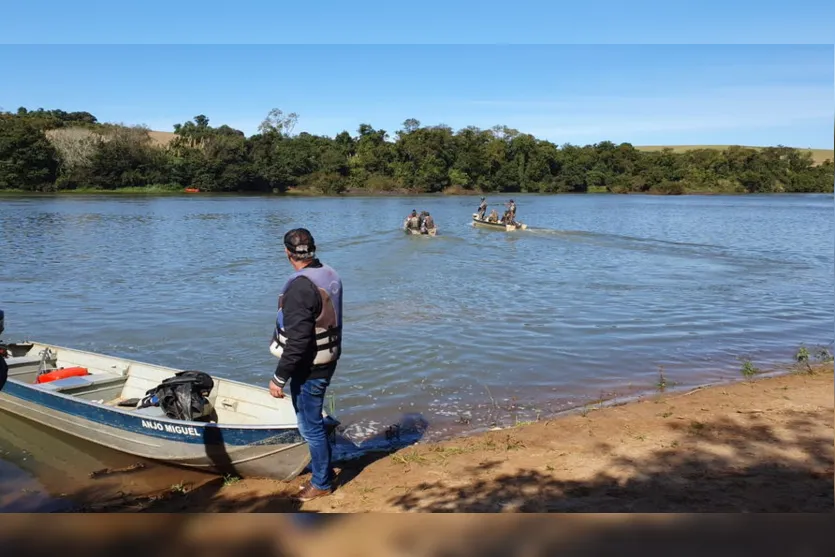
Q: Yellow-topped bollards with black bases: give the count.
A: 0